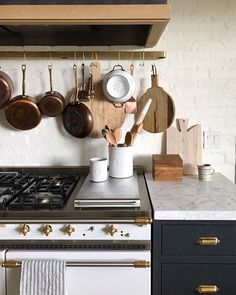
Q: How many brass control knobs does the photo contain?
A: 4